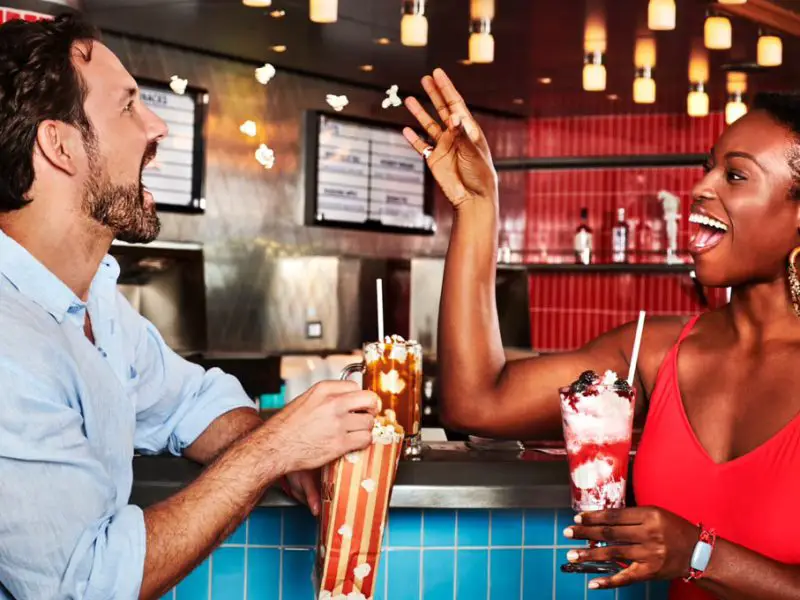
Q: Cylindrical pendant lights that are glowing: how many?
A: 12